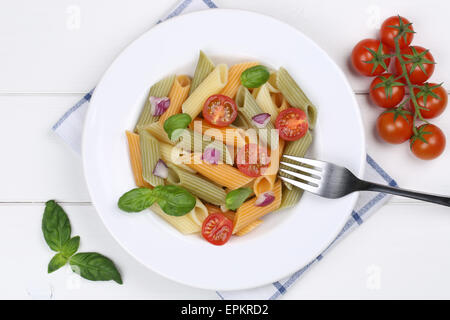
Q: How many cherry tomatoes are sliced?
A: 4